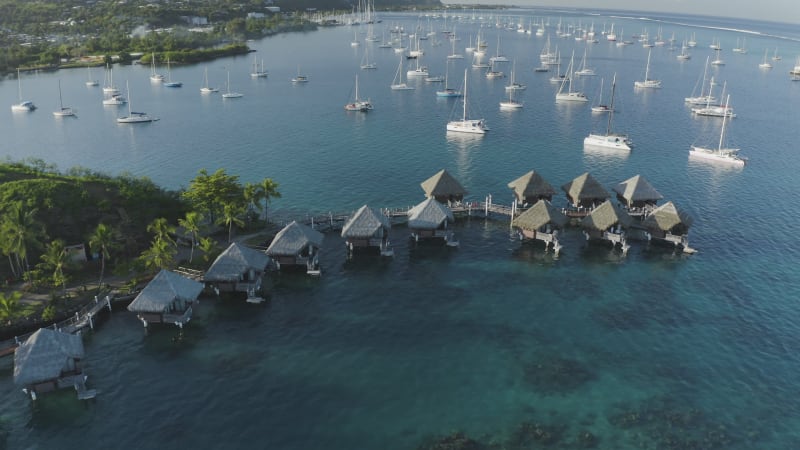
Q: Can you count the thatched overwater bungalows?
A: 13